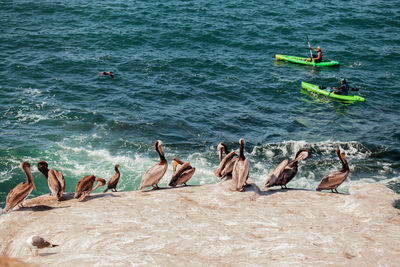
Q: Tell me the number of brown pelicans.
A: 9